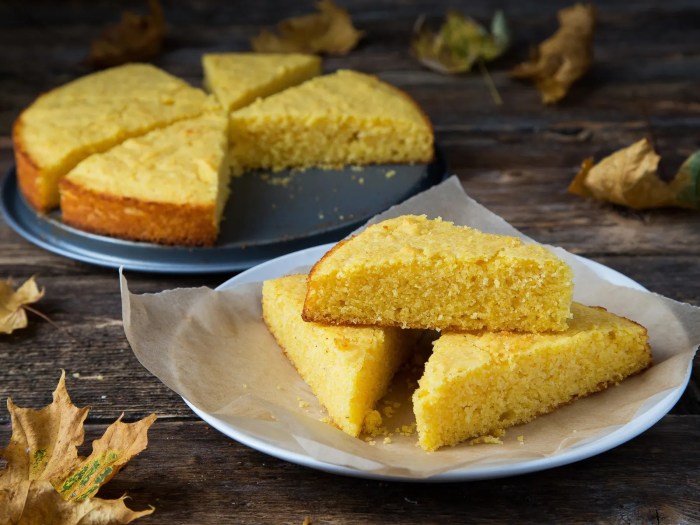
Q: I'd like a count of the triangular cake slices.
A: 7